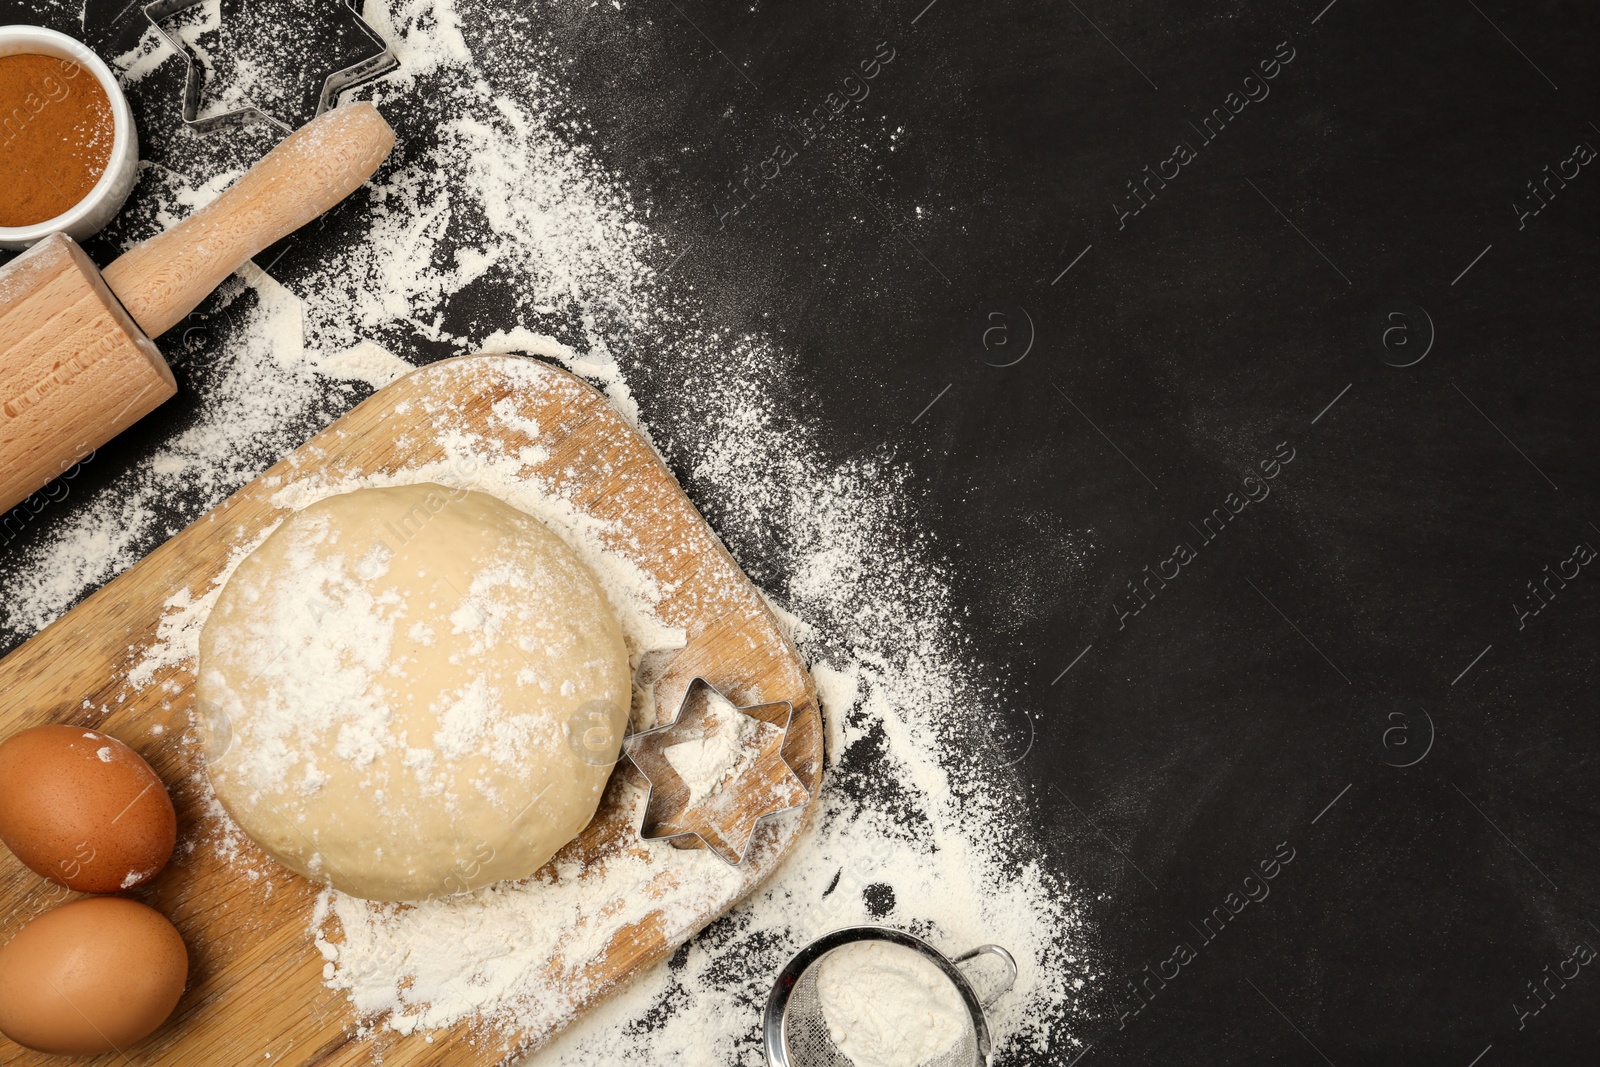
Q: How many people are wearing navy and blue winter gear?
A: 0